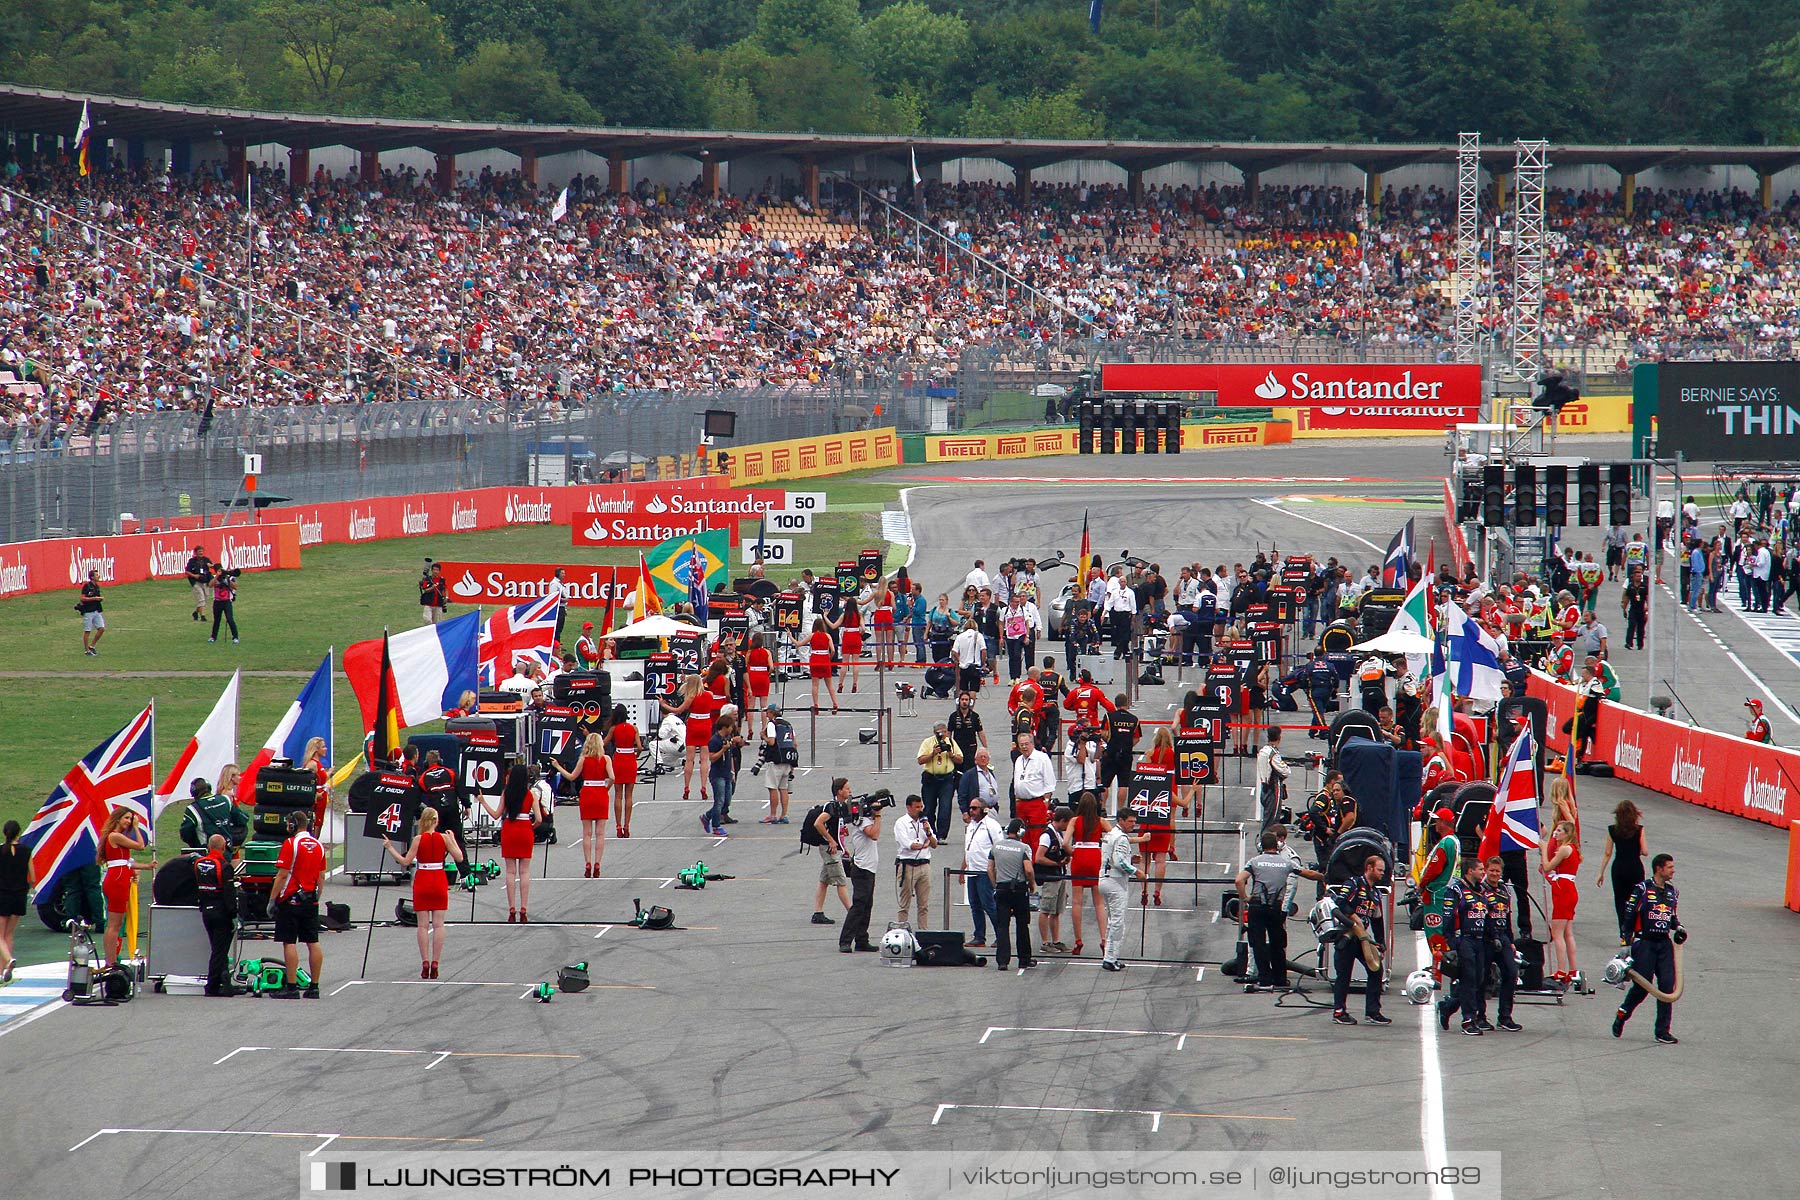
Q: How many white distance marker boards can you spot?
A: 3